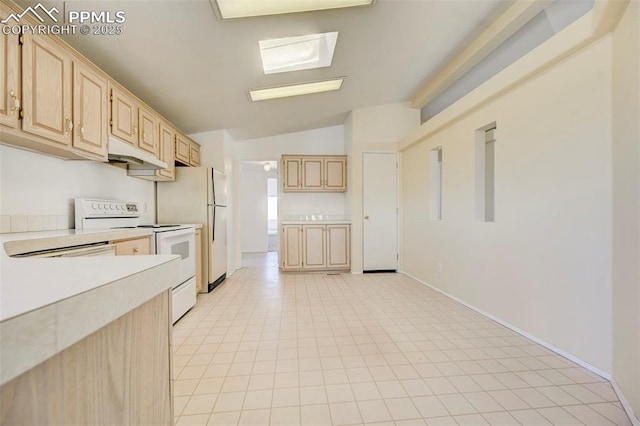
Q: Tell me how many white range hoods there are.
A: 1